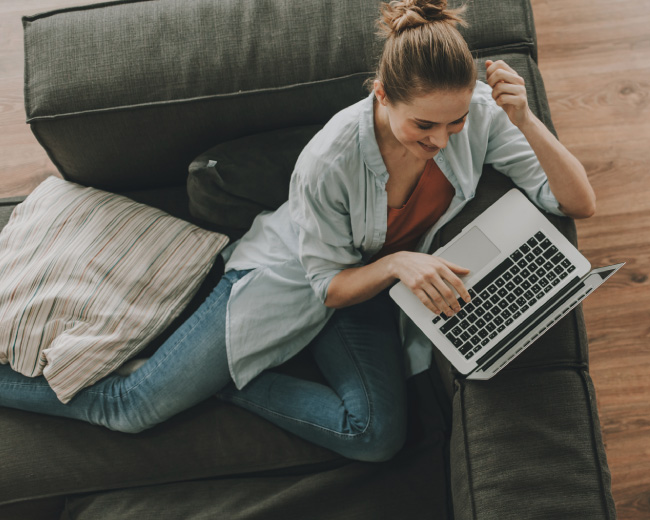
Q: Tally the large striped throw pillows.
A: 1